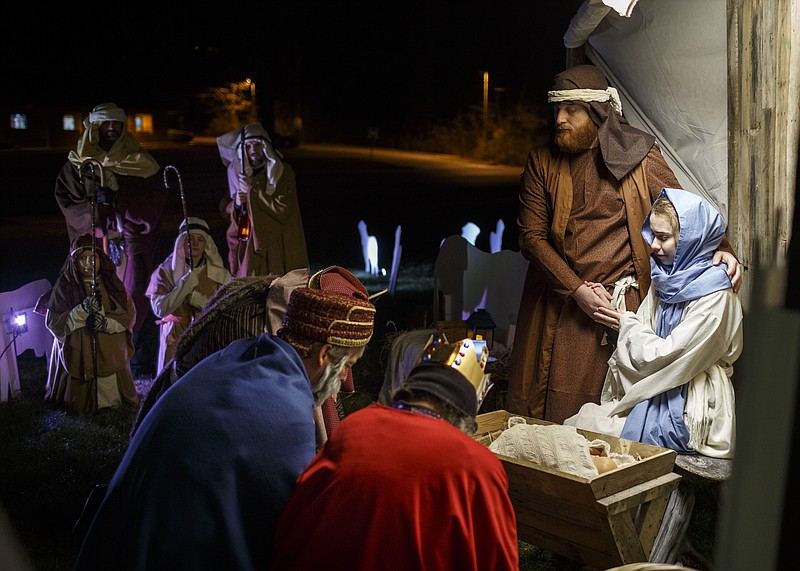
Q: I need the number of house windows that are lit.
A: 3